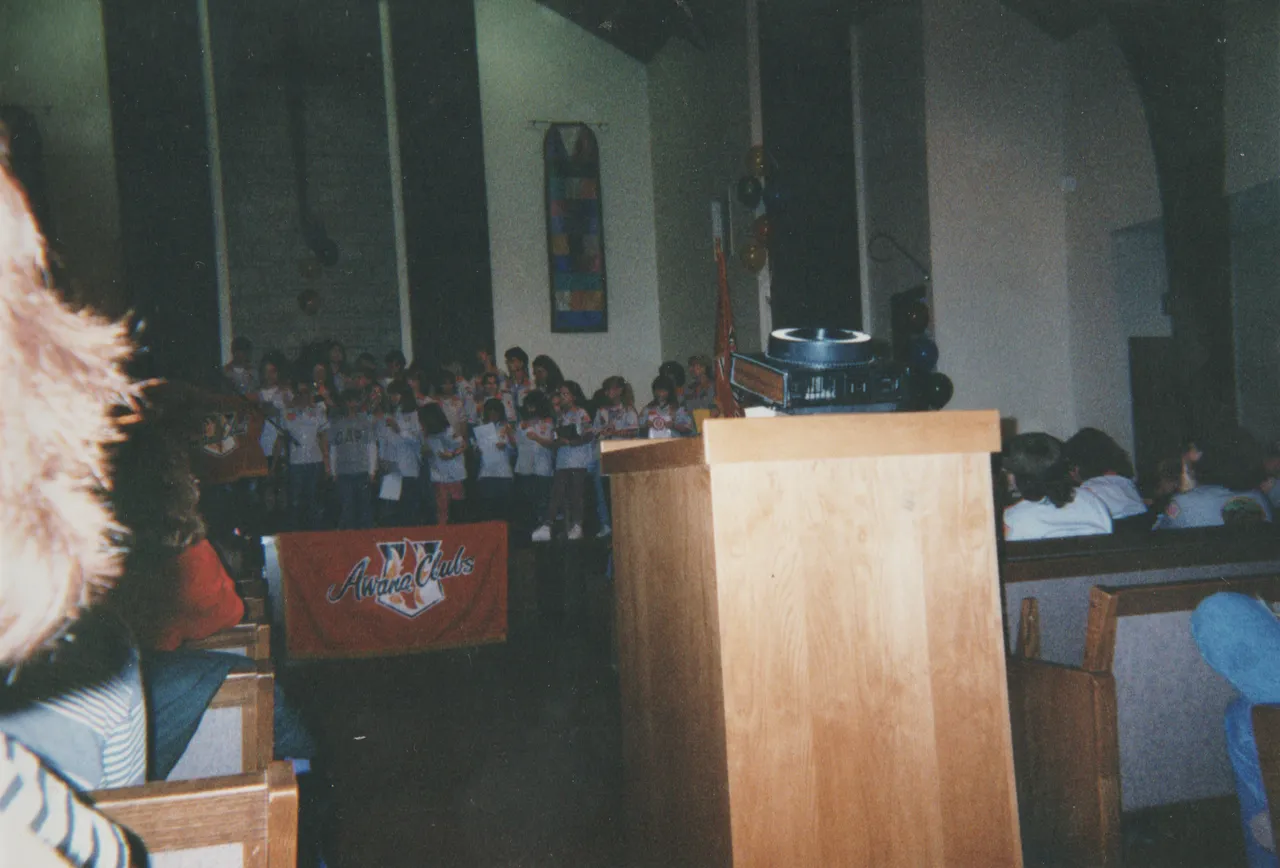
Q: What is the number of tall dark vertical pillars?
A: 3